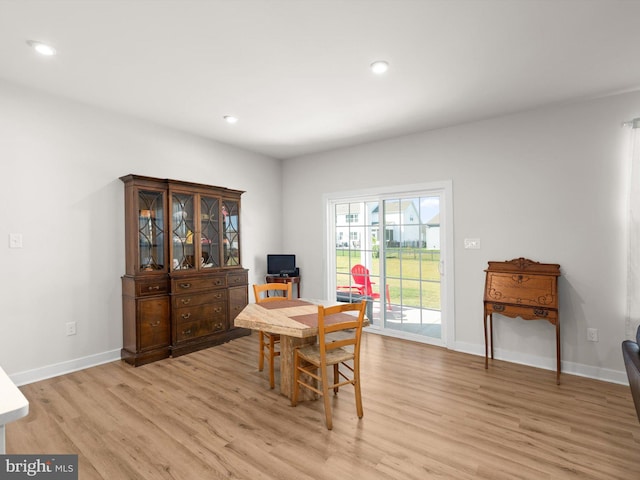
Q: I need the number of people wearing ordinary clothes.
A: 0